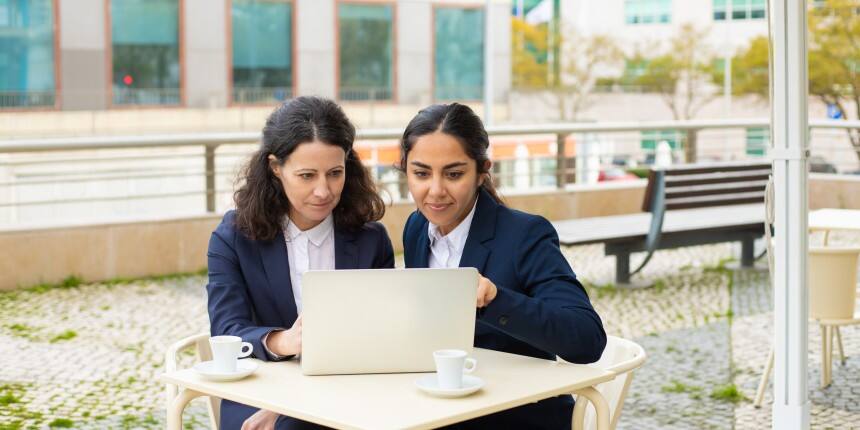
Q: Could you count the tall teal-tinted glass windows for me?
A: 5